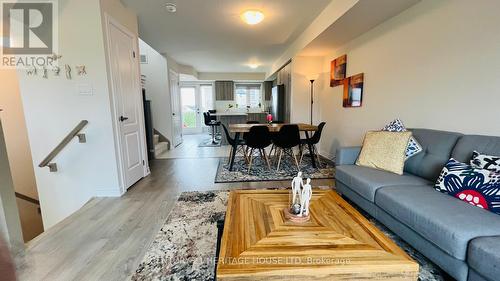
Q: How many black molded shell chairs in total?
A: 6